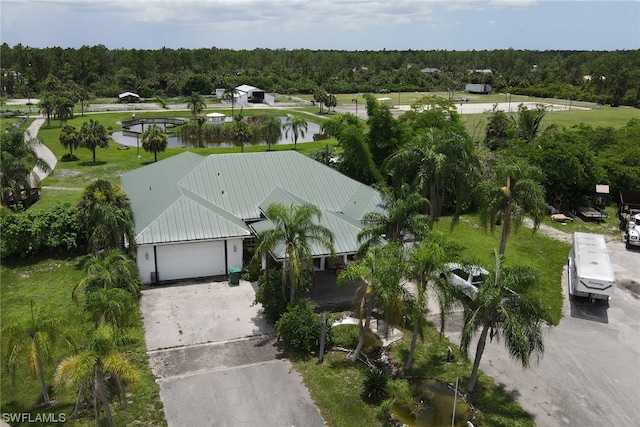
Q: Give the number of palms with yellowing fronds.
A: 2